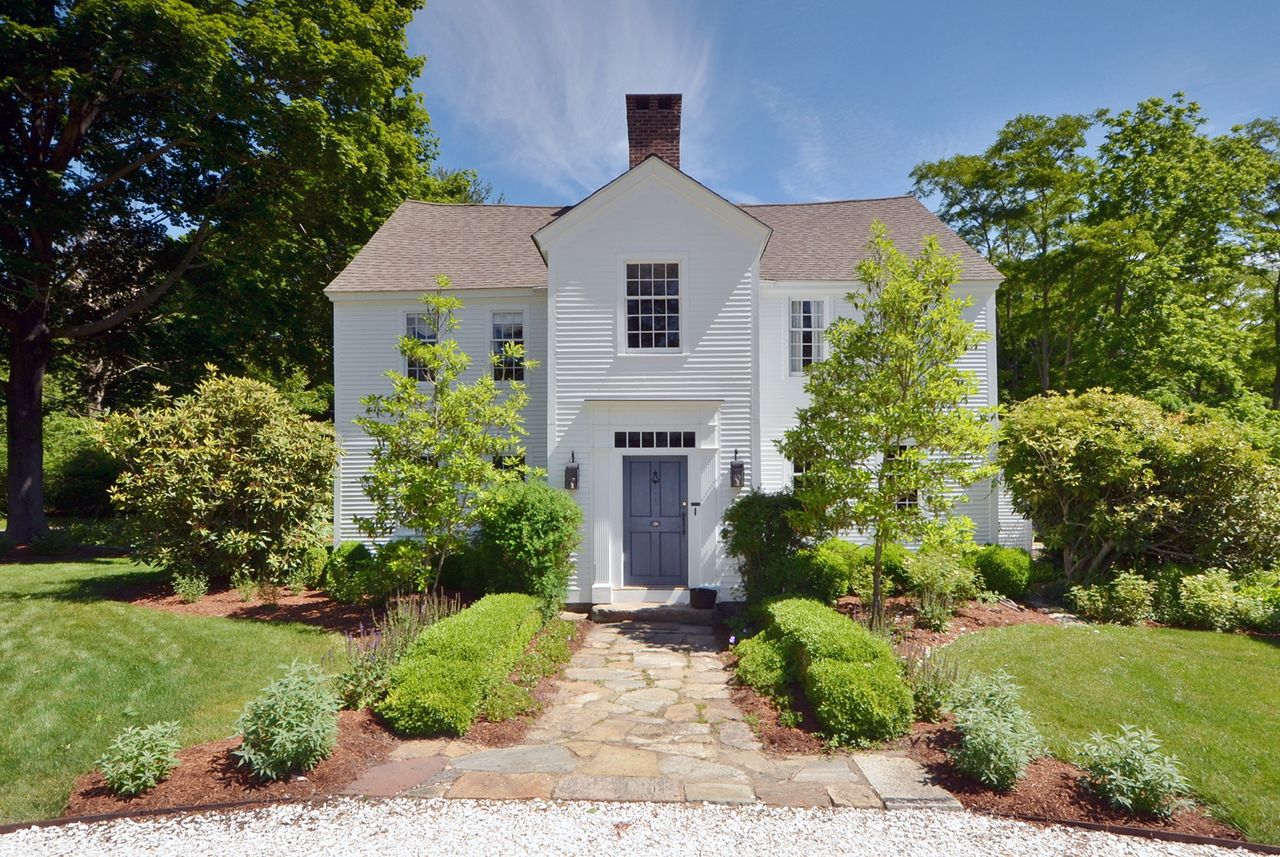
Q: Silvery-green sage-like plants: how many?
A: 4